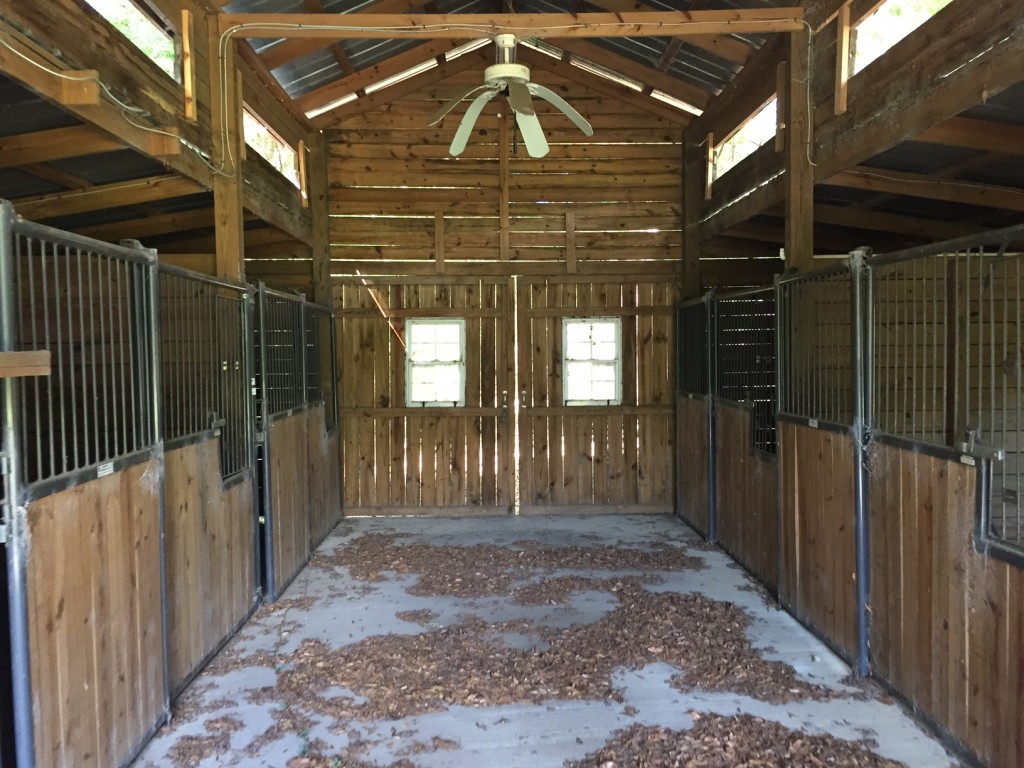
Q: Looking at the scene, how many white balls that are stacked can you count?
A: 0